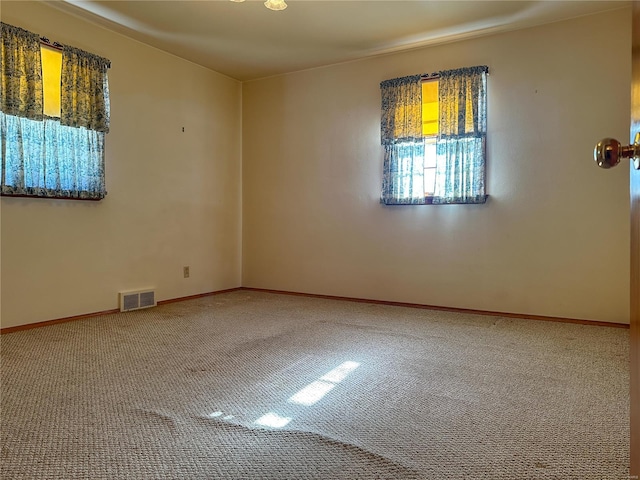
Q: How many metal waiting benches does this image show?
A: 0